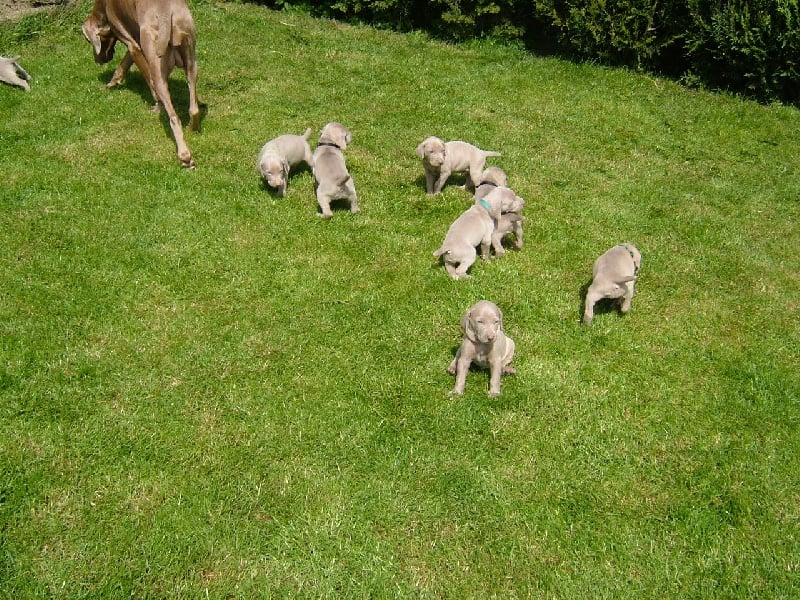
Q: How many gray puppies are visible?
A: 8